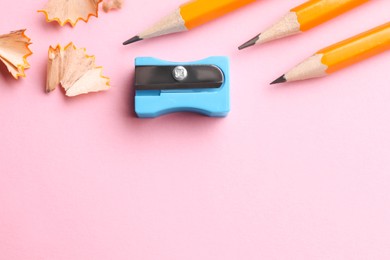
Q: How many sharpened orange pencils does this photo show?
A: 3